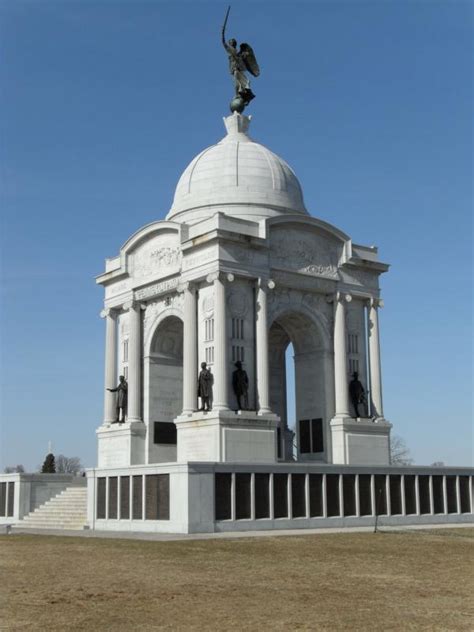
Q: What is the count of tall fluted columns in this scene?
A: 7